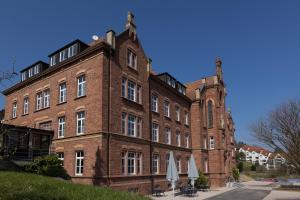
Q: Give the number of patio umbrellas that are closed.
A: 2